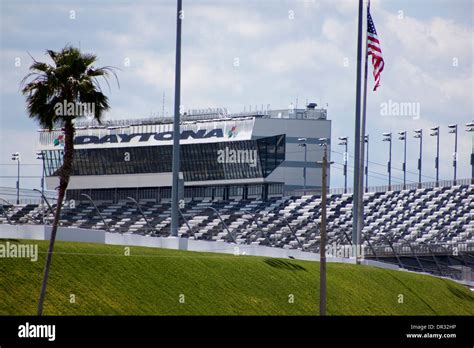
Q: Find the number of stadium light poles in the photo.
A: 12